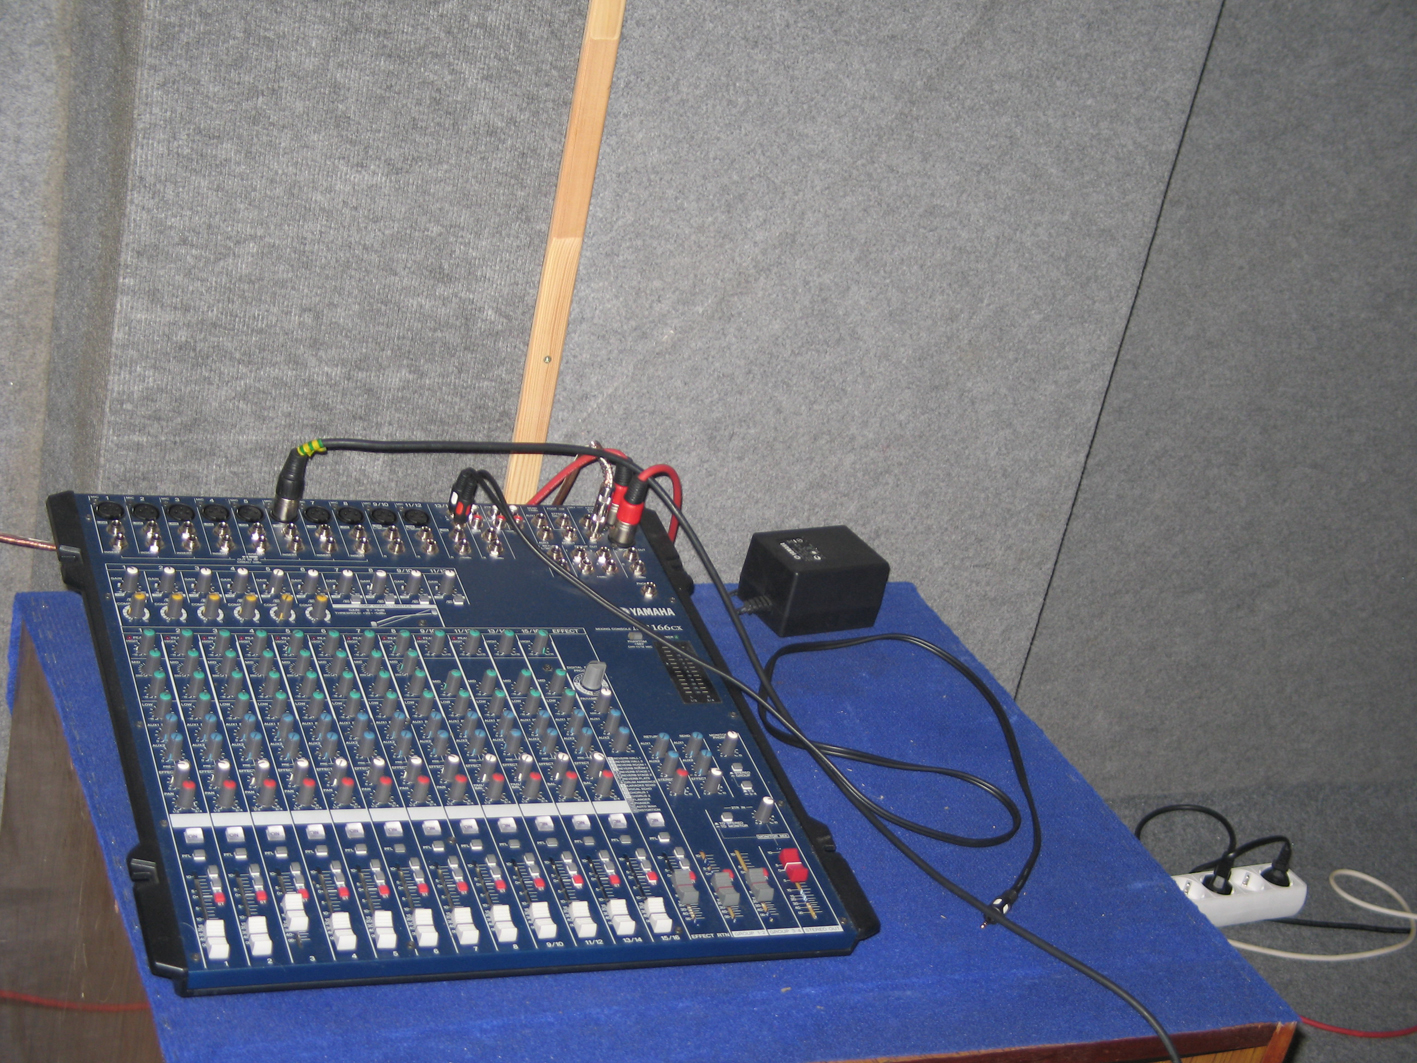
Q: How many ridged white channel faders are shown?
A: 12